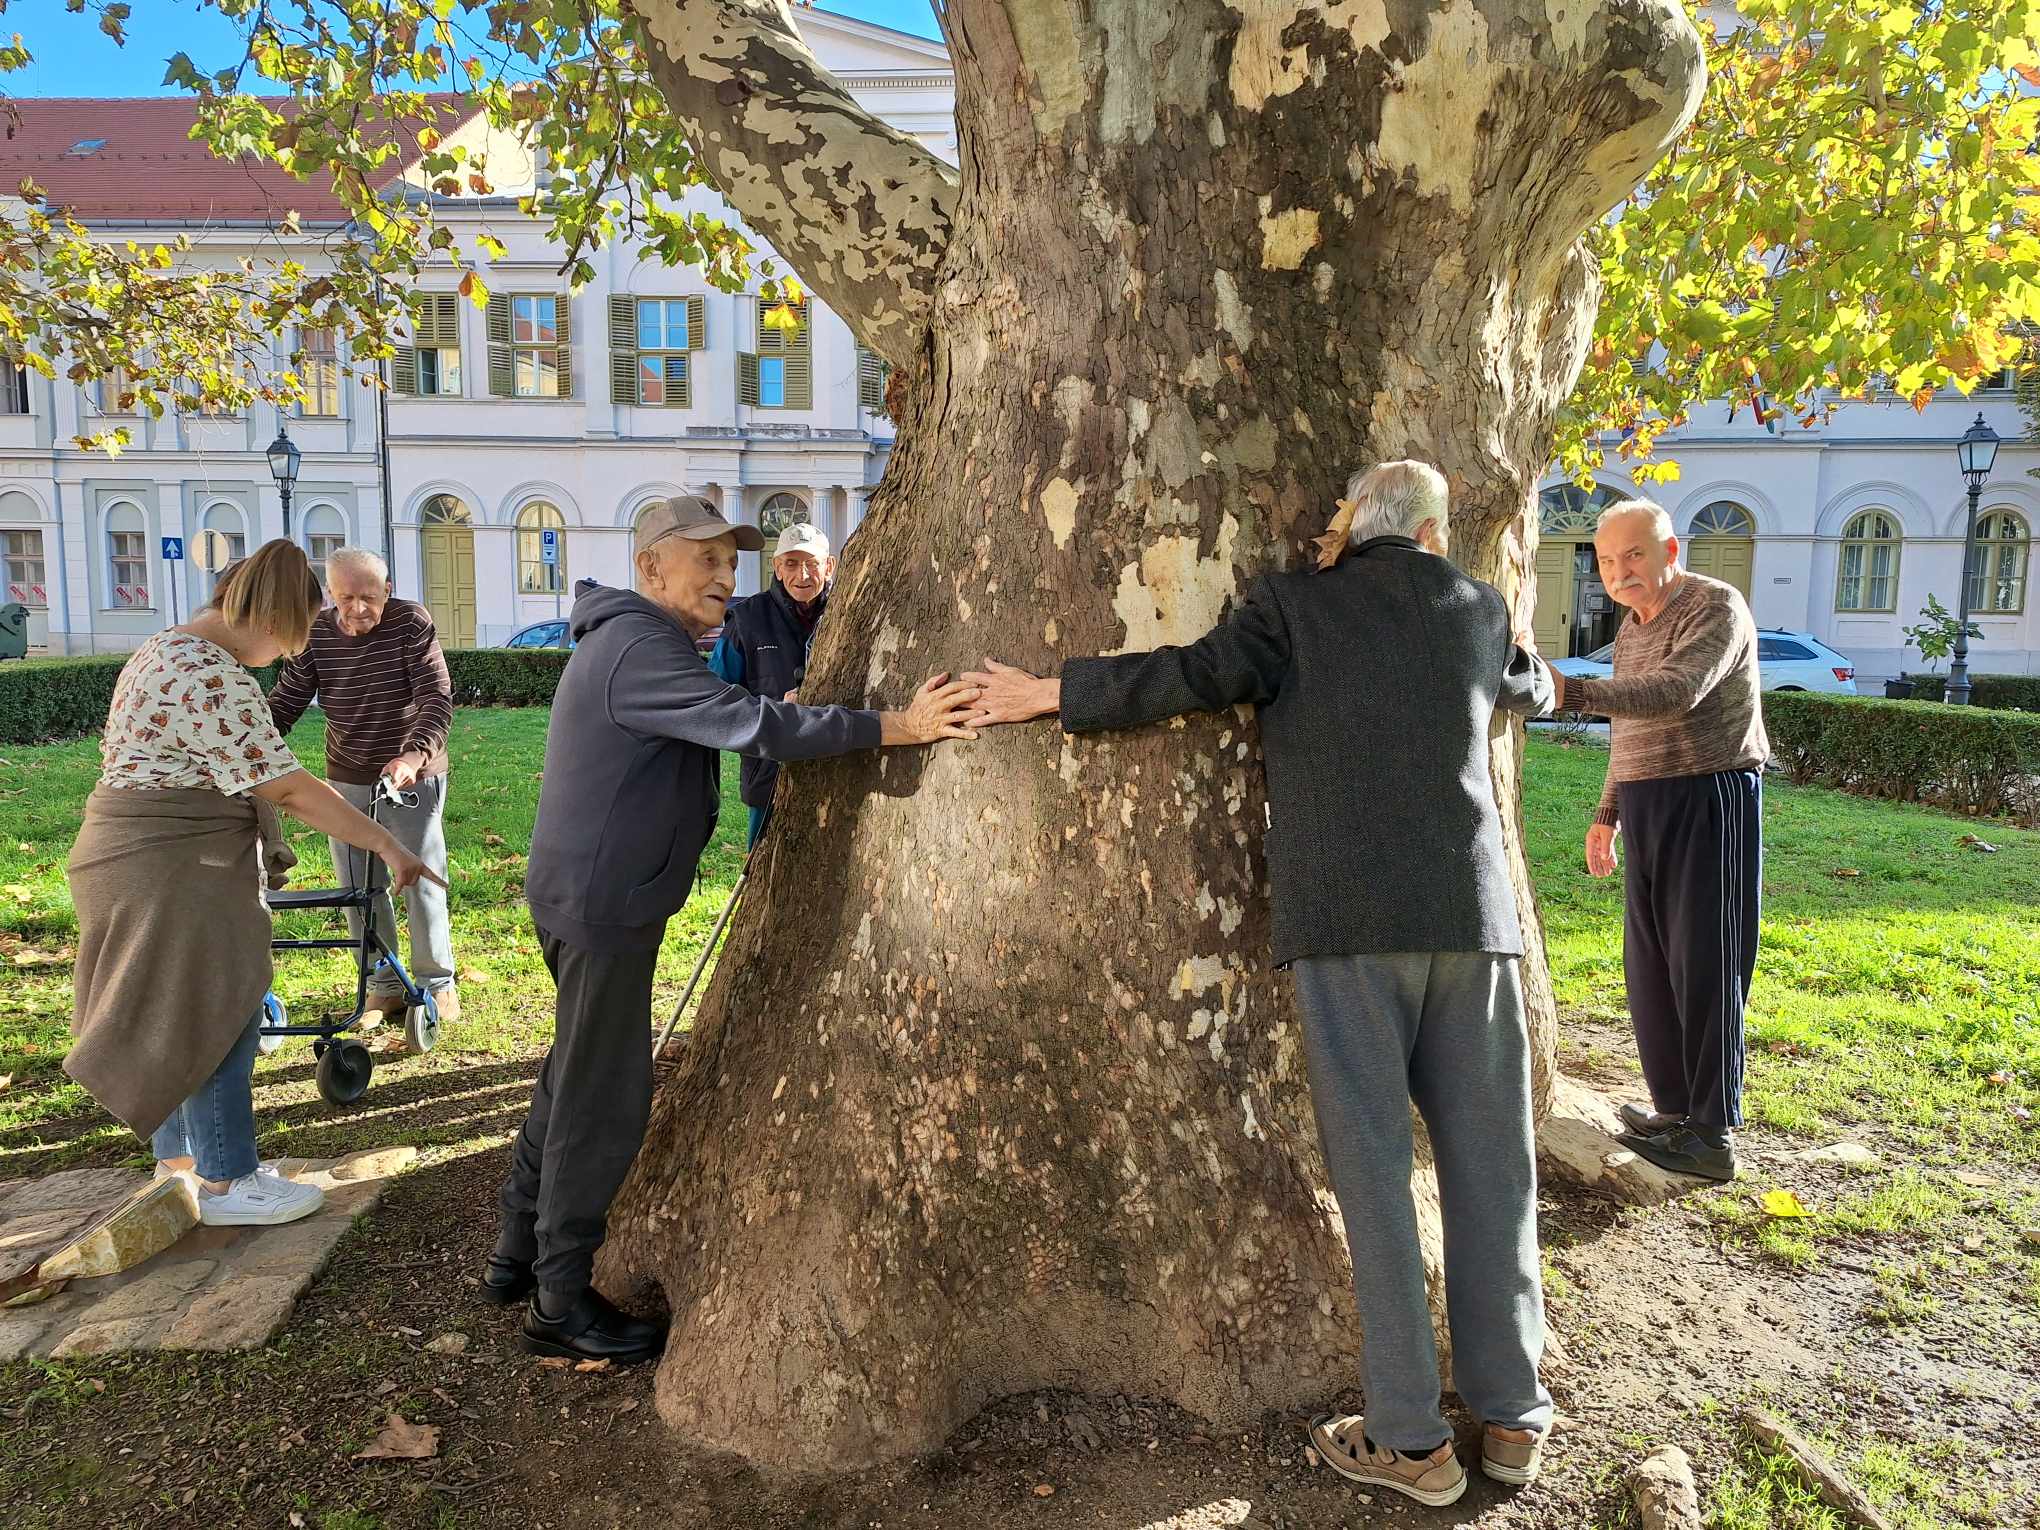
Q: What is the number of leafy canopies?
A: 2